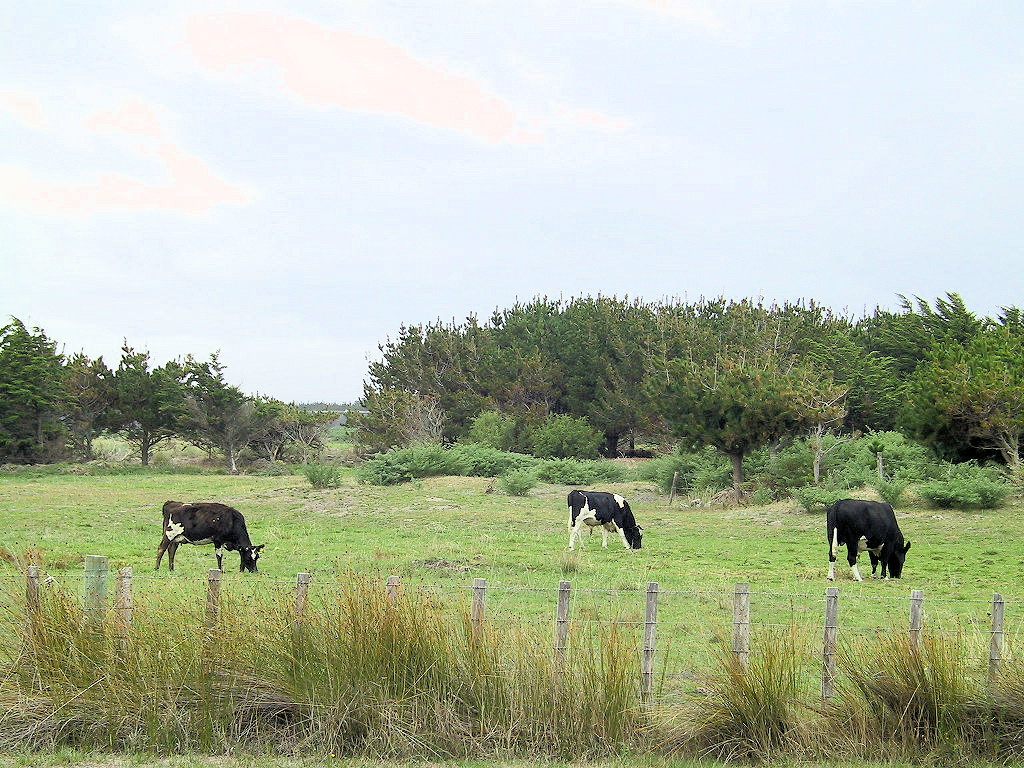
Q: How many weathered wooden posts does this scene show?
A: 13